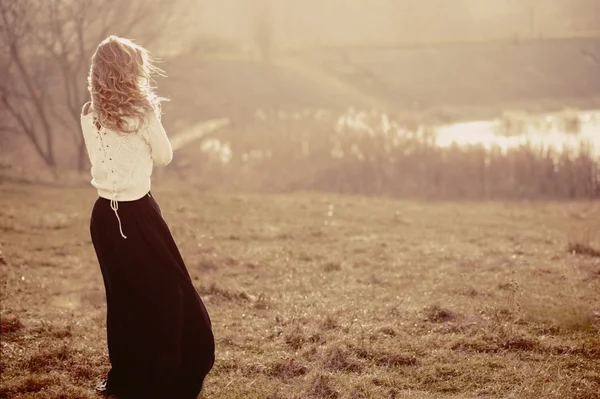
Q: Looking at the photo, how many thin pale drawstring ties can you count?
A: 1